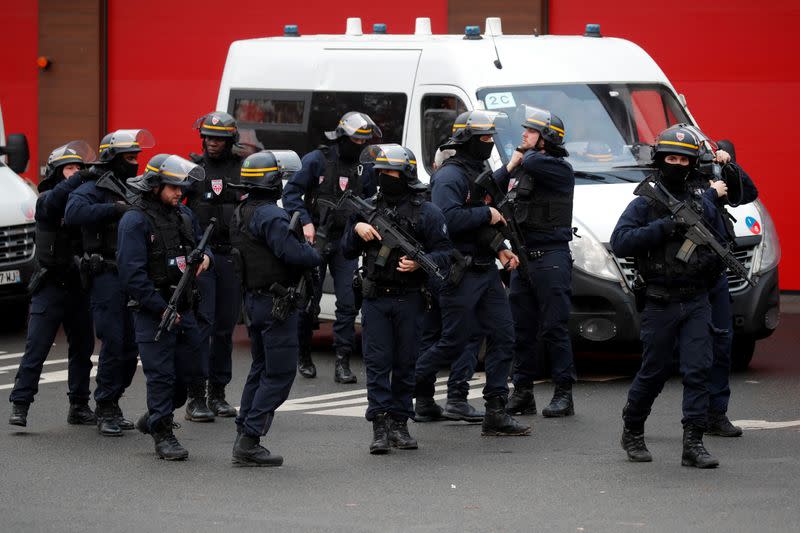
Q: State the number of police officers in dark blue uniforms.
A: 11